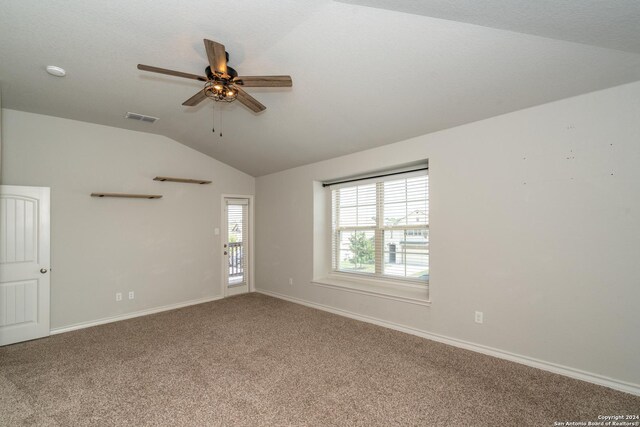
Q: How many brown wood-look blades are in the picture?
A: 5